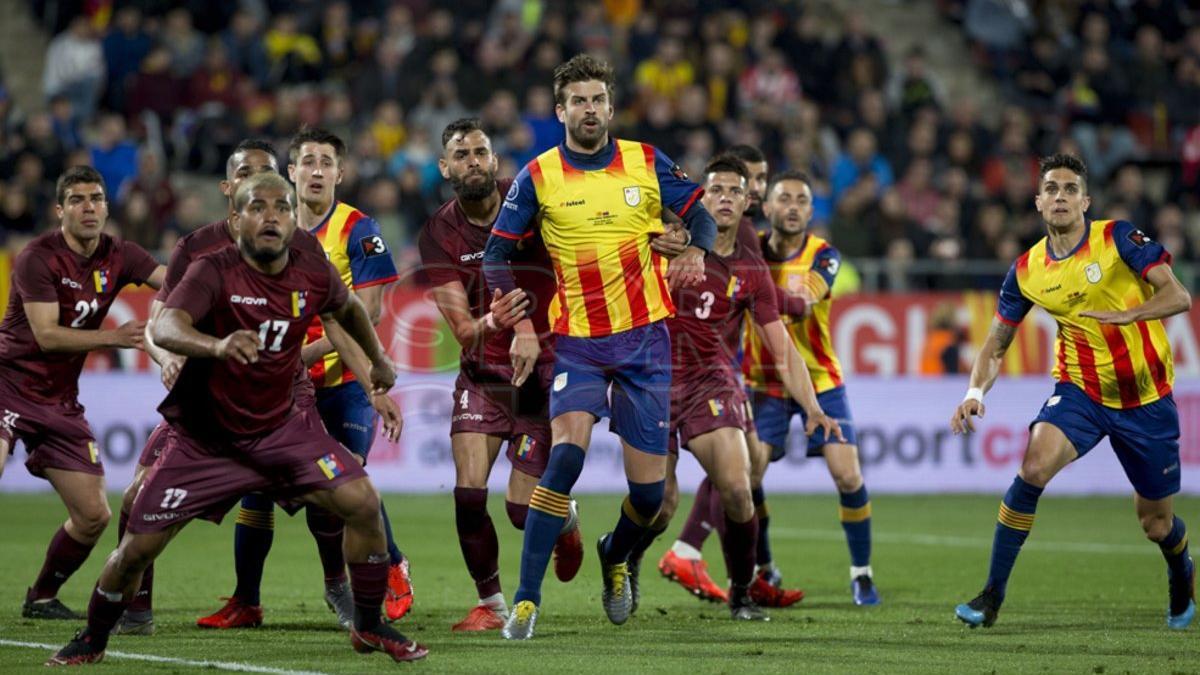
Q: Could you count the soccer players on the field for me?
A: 10